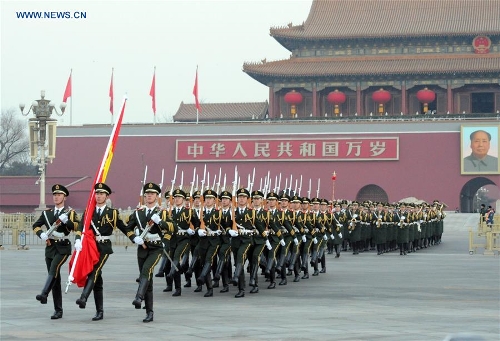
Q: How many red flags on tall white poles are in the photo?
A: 4